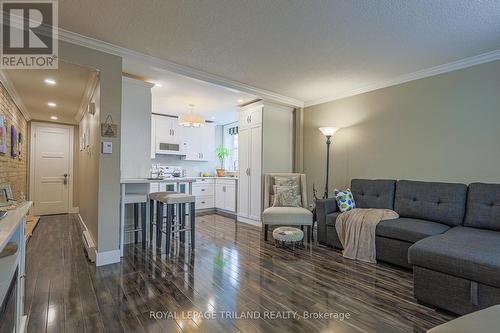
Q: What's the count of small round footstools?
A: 1